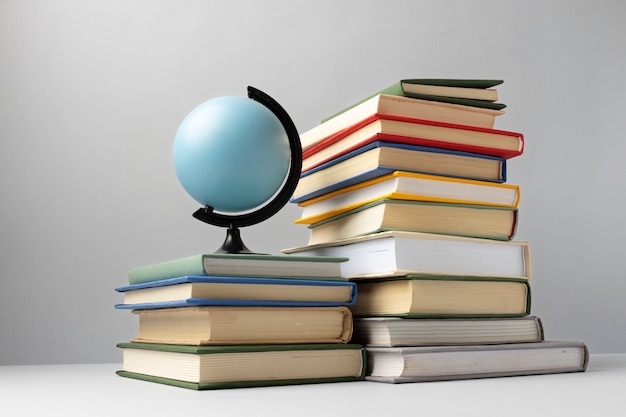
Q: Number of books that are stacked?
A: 14